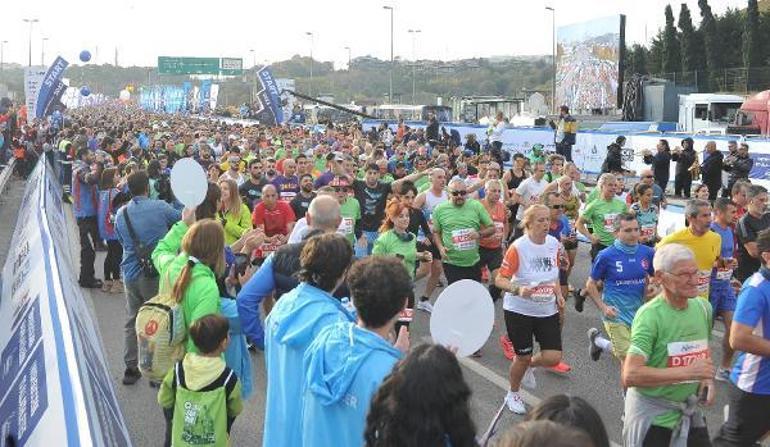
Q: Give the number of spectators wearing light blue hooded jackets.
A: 2